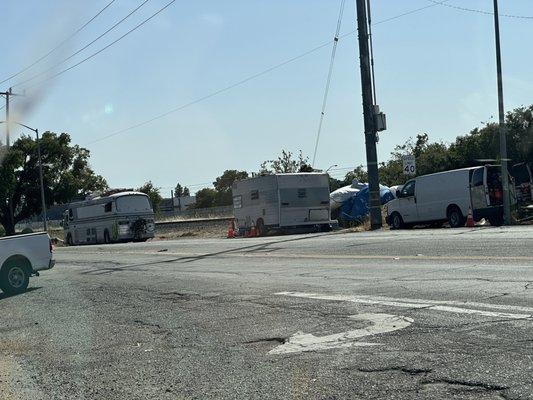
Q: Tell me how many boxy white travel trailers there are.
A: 1